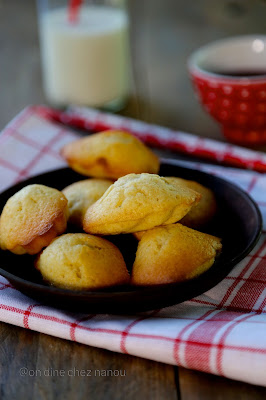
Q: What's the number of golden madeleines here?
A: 7